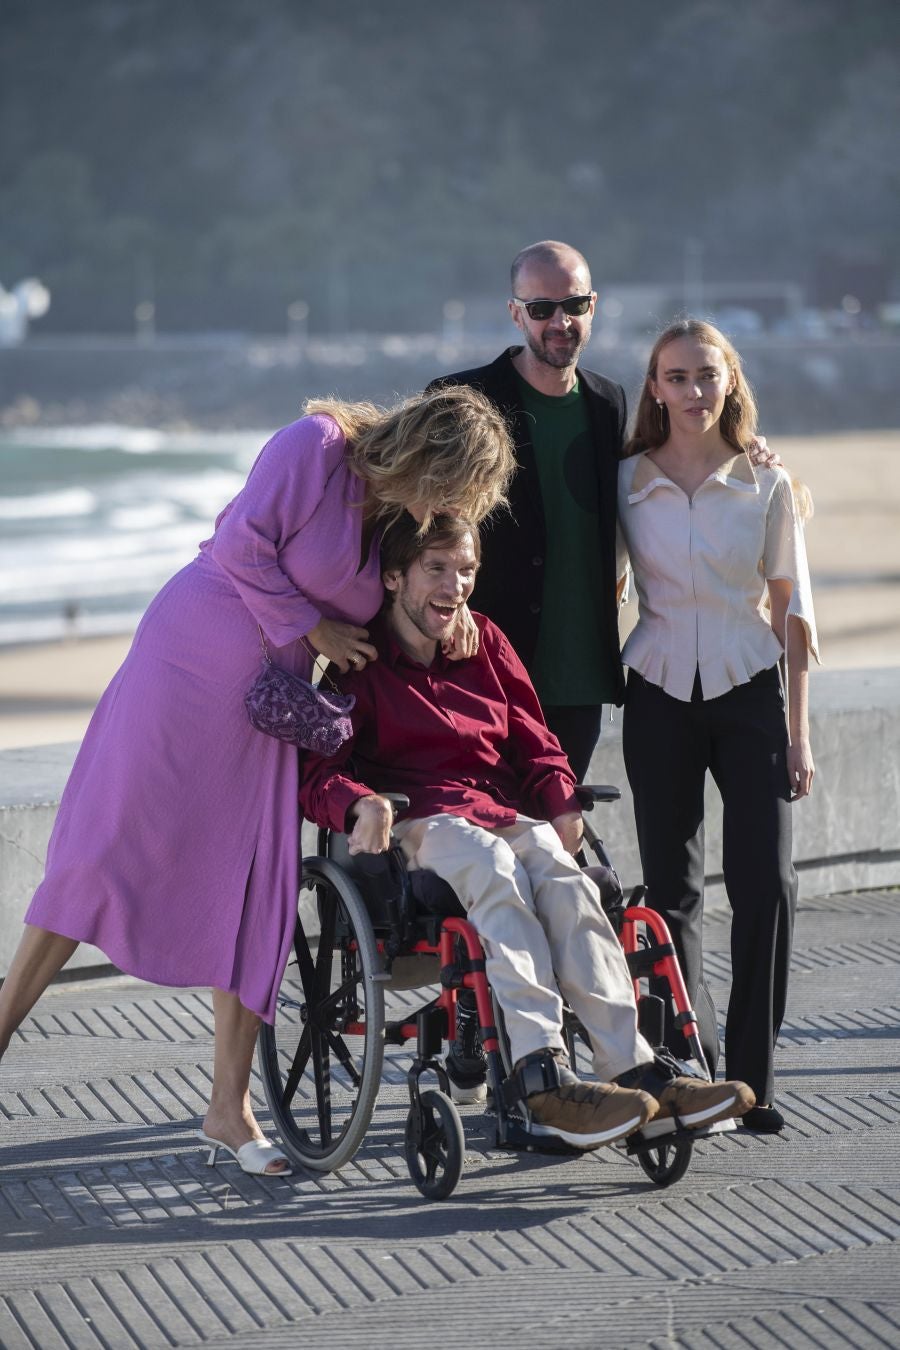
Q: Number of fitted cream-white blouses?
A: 1